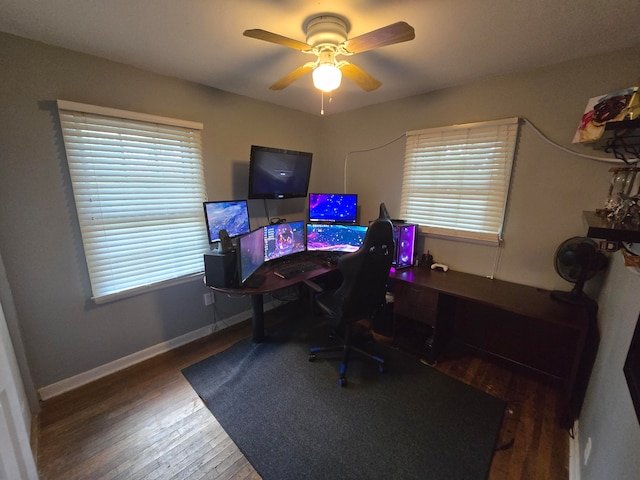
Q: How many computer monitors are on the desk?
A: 5